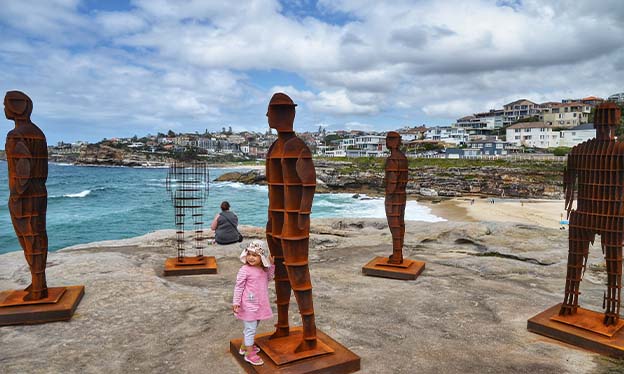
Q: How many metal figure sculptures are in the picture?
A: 5